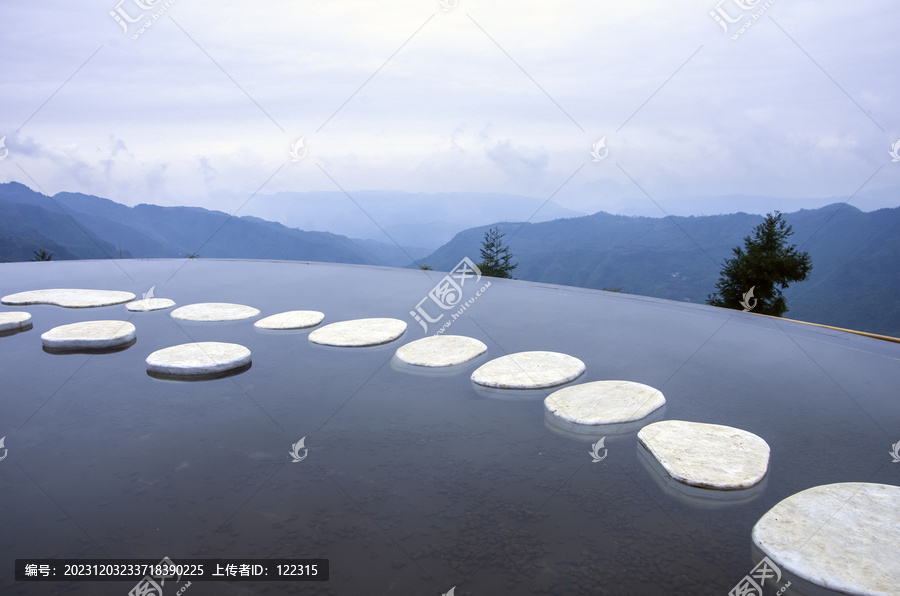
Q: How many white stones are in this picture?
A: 13